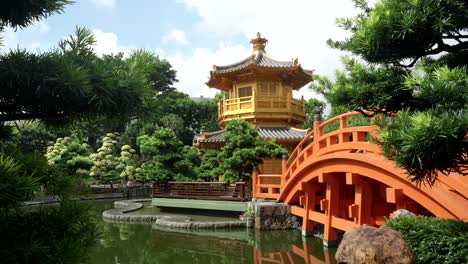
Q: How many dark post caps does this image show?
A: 3